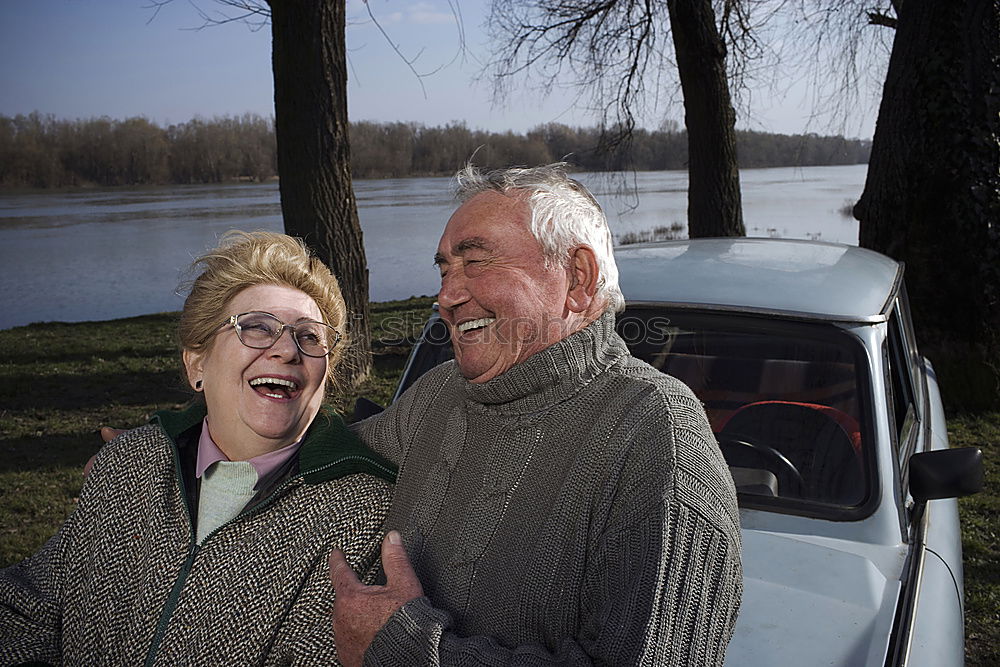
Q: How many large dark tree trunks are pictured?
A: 3